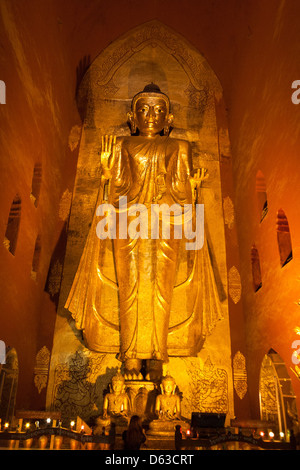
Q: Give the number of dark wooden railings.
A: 2